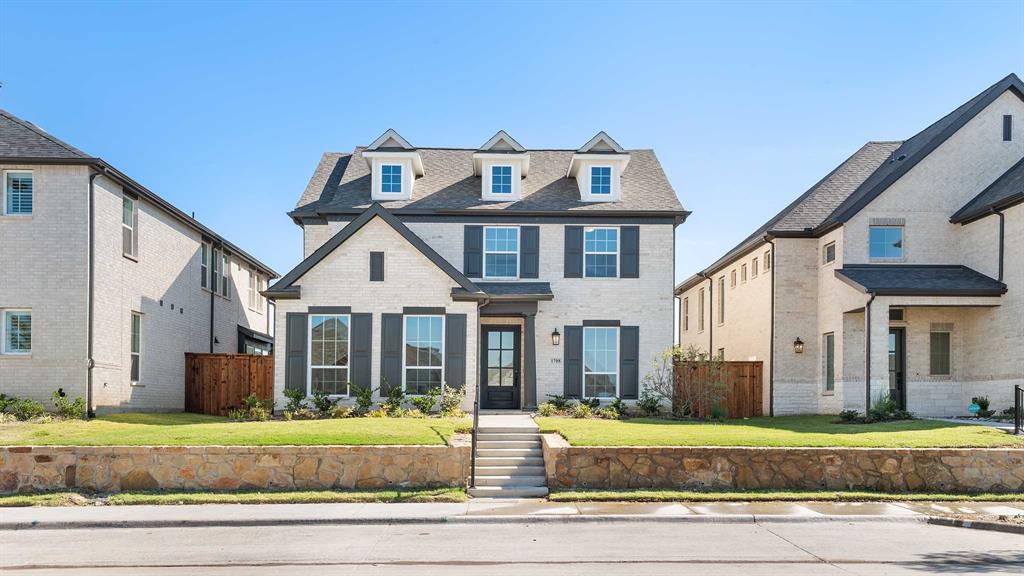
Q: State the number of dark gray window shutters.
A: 10